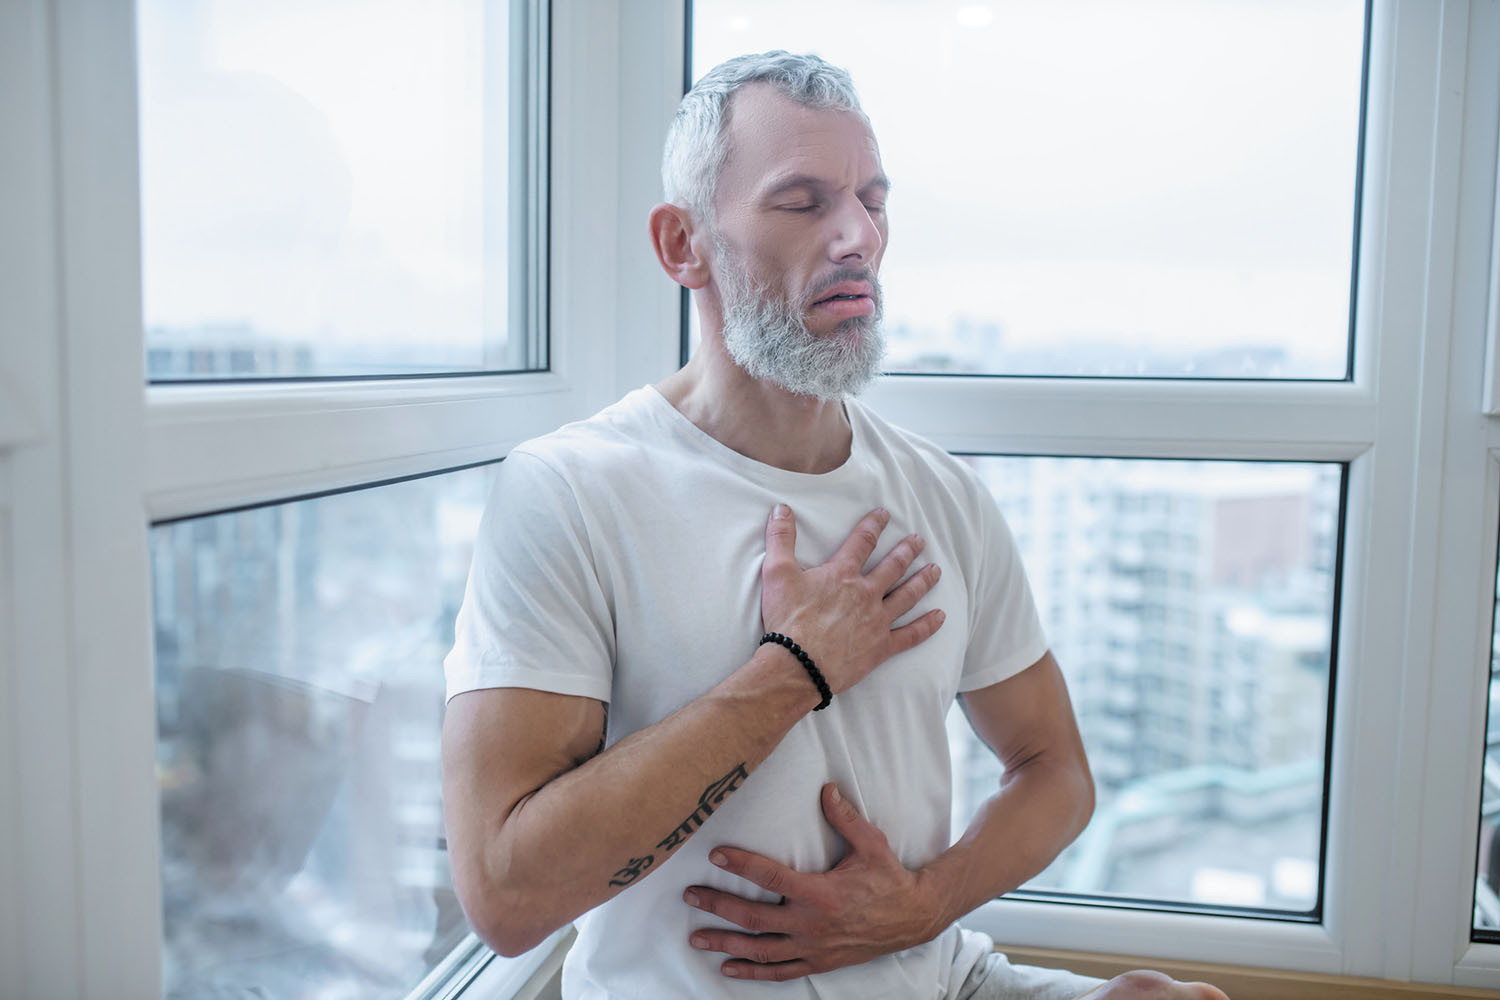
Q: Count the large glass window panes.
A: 4